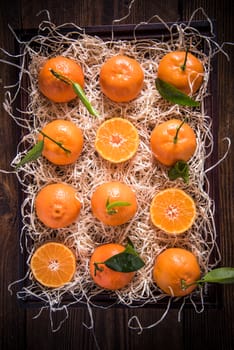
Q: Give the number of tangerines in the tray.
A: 12